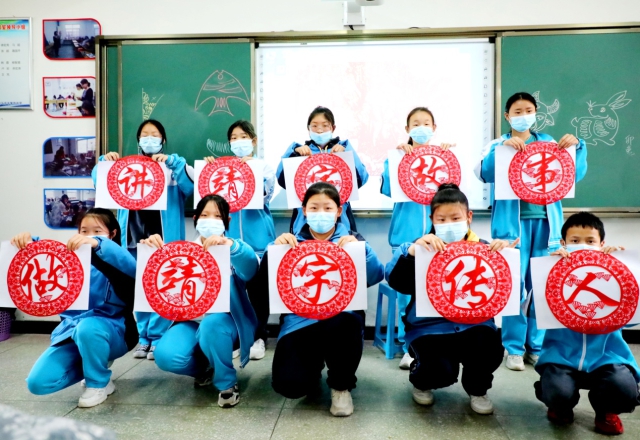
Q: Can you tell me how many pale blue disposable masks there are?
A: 10